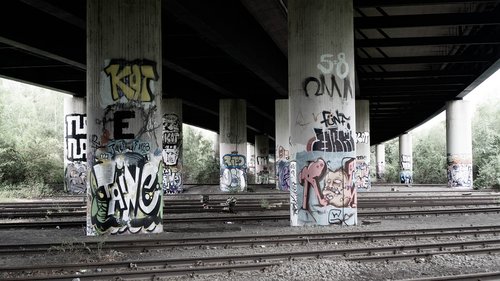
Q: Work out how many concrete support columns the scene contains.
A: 11